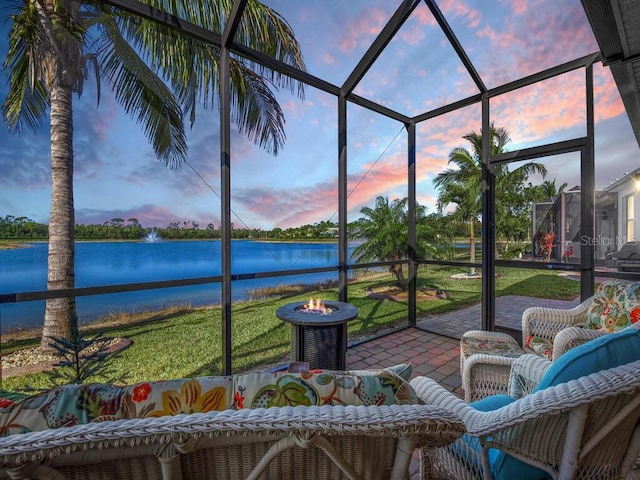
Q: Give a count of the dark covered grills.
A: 1